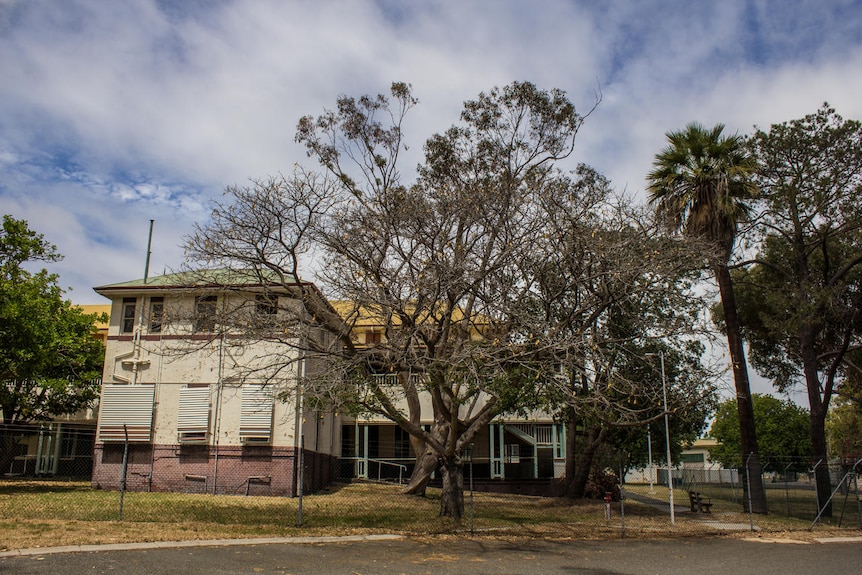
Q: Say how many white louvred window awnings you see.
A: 3